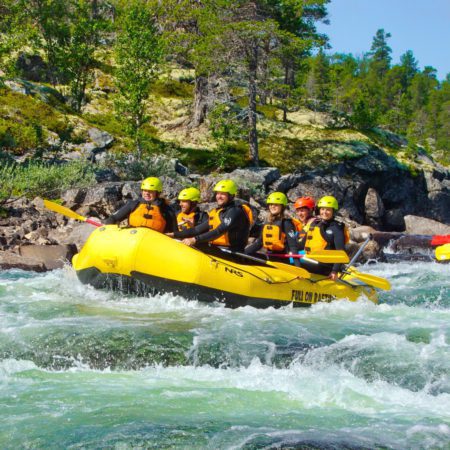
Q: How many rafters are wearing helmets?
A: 6